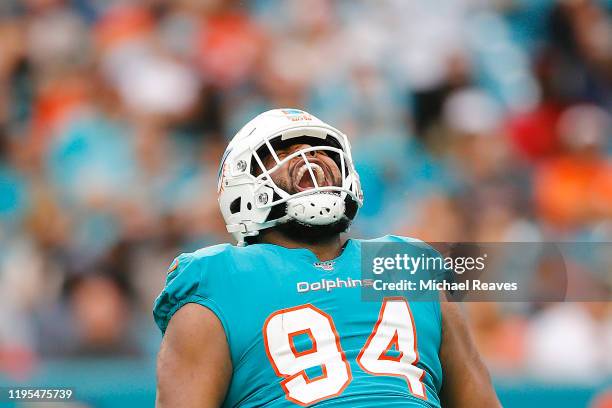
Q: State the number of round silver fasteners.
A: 2